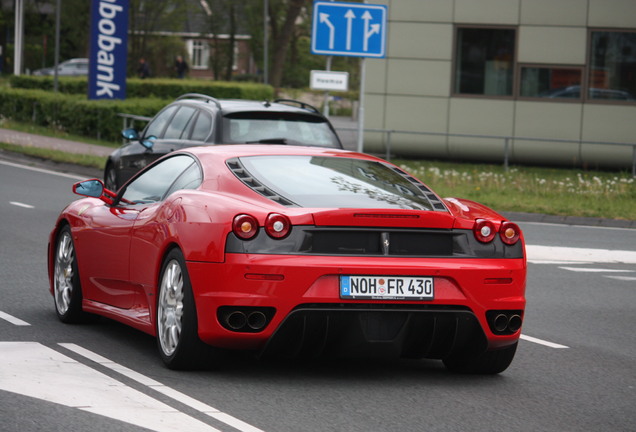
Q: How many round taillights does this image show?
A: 4